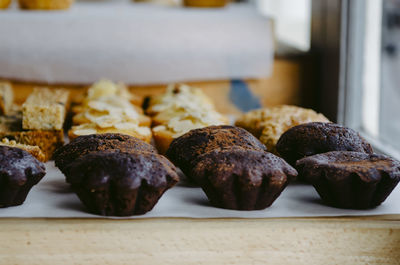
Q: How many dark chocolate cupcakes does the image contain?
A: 7